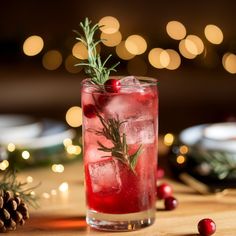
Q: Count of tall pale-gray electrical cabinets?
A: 0